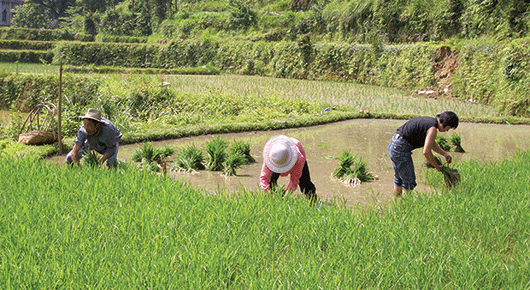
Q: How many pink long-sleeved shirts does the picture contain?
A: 1